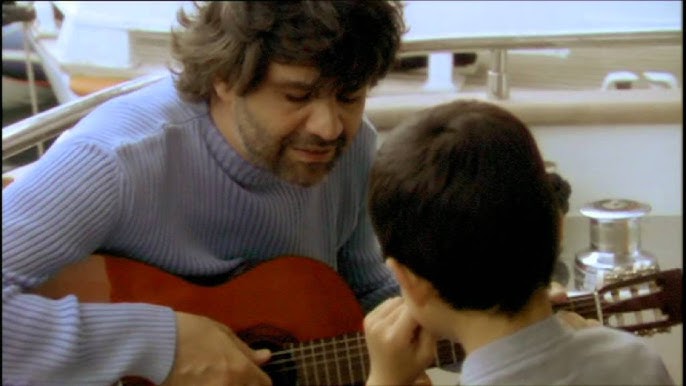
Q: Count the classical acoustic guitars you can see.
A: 1